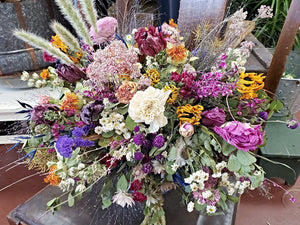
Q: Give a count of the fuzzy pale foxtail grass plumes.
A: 4